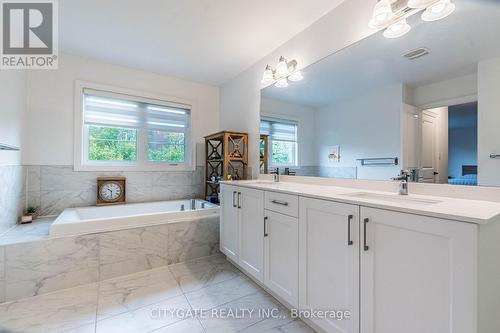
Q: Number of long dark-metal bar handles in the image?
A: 6